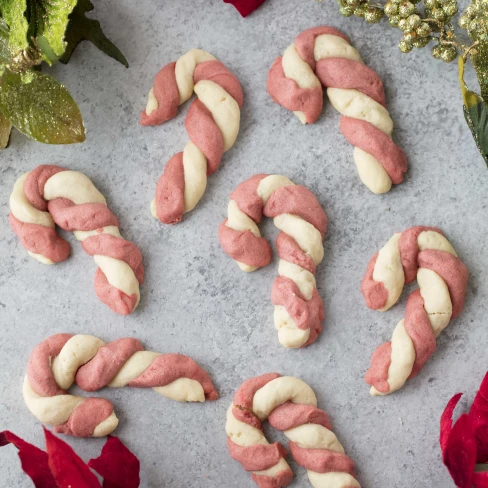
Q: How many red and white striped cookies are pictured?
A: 7